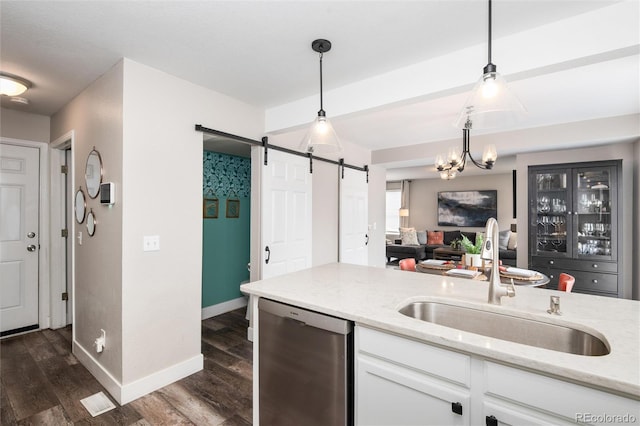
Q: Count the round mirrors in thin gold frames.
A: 3